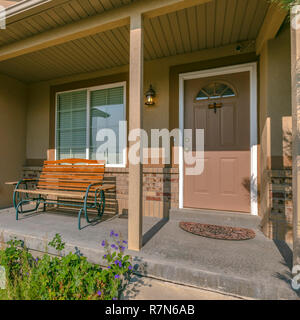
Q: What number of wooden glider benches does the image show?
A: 1